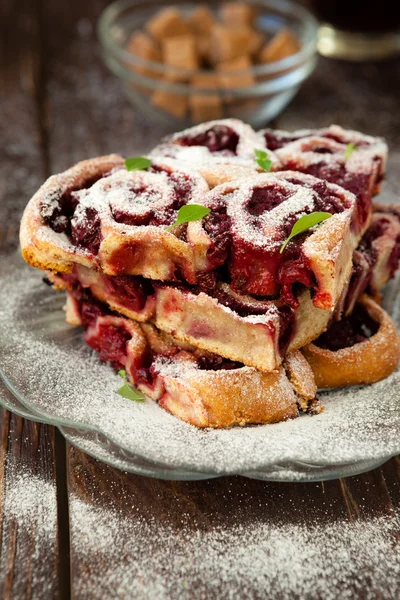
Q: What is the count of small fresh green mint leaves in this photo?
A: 6